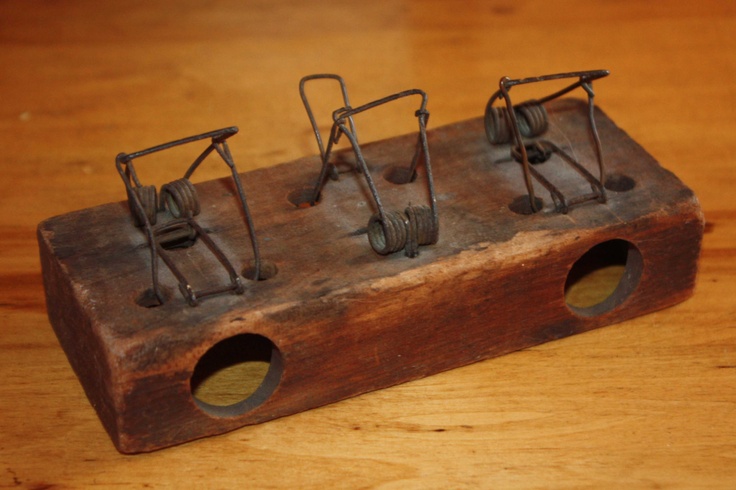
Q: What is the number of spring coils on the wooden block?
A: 6